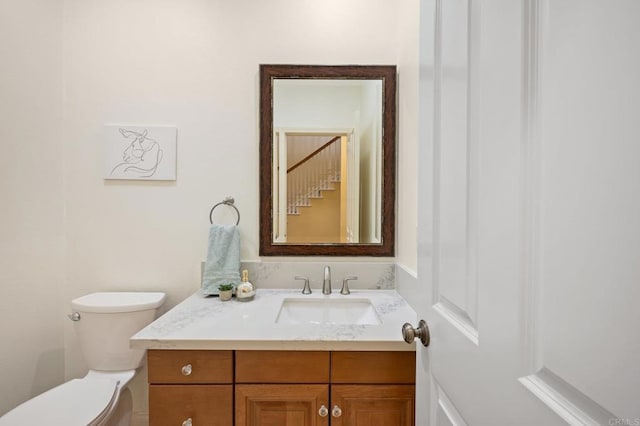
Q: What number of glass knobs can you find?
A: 4